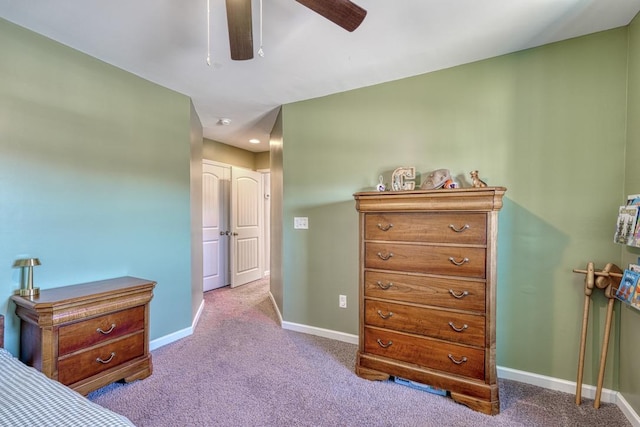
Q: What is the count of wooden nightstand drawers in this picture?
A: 2